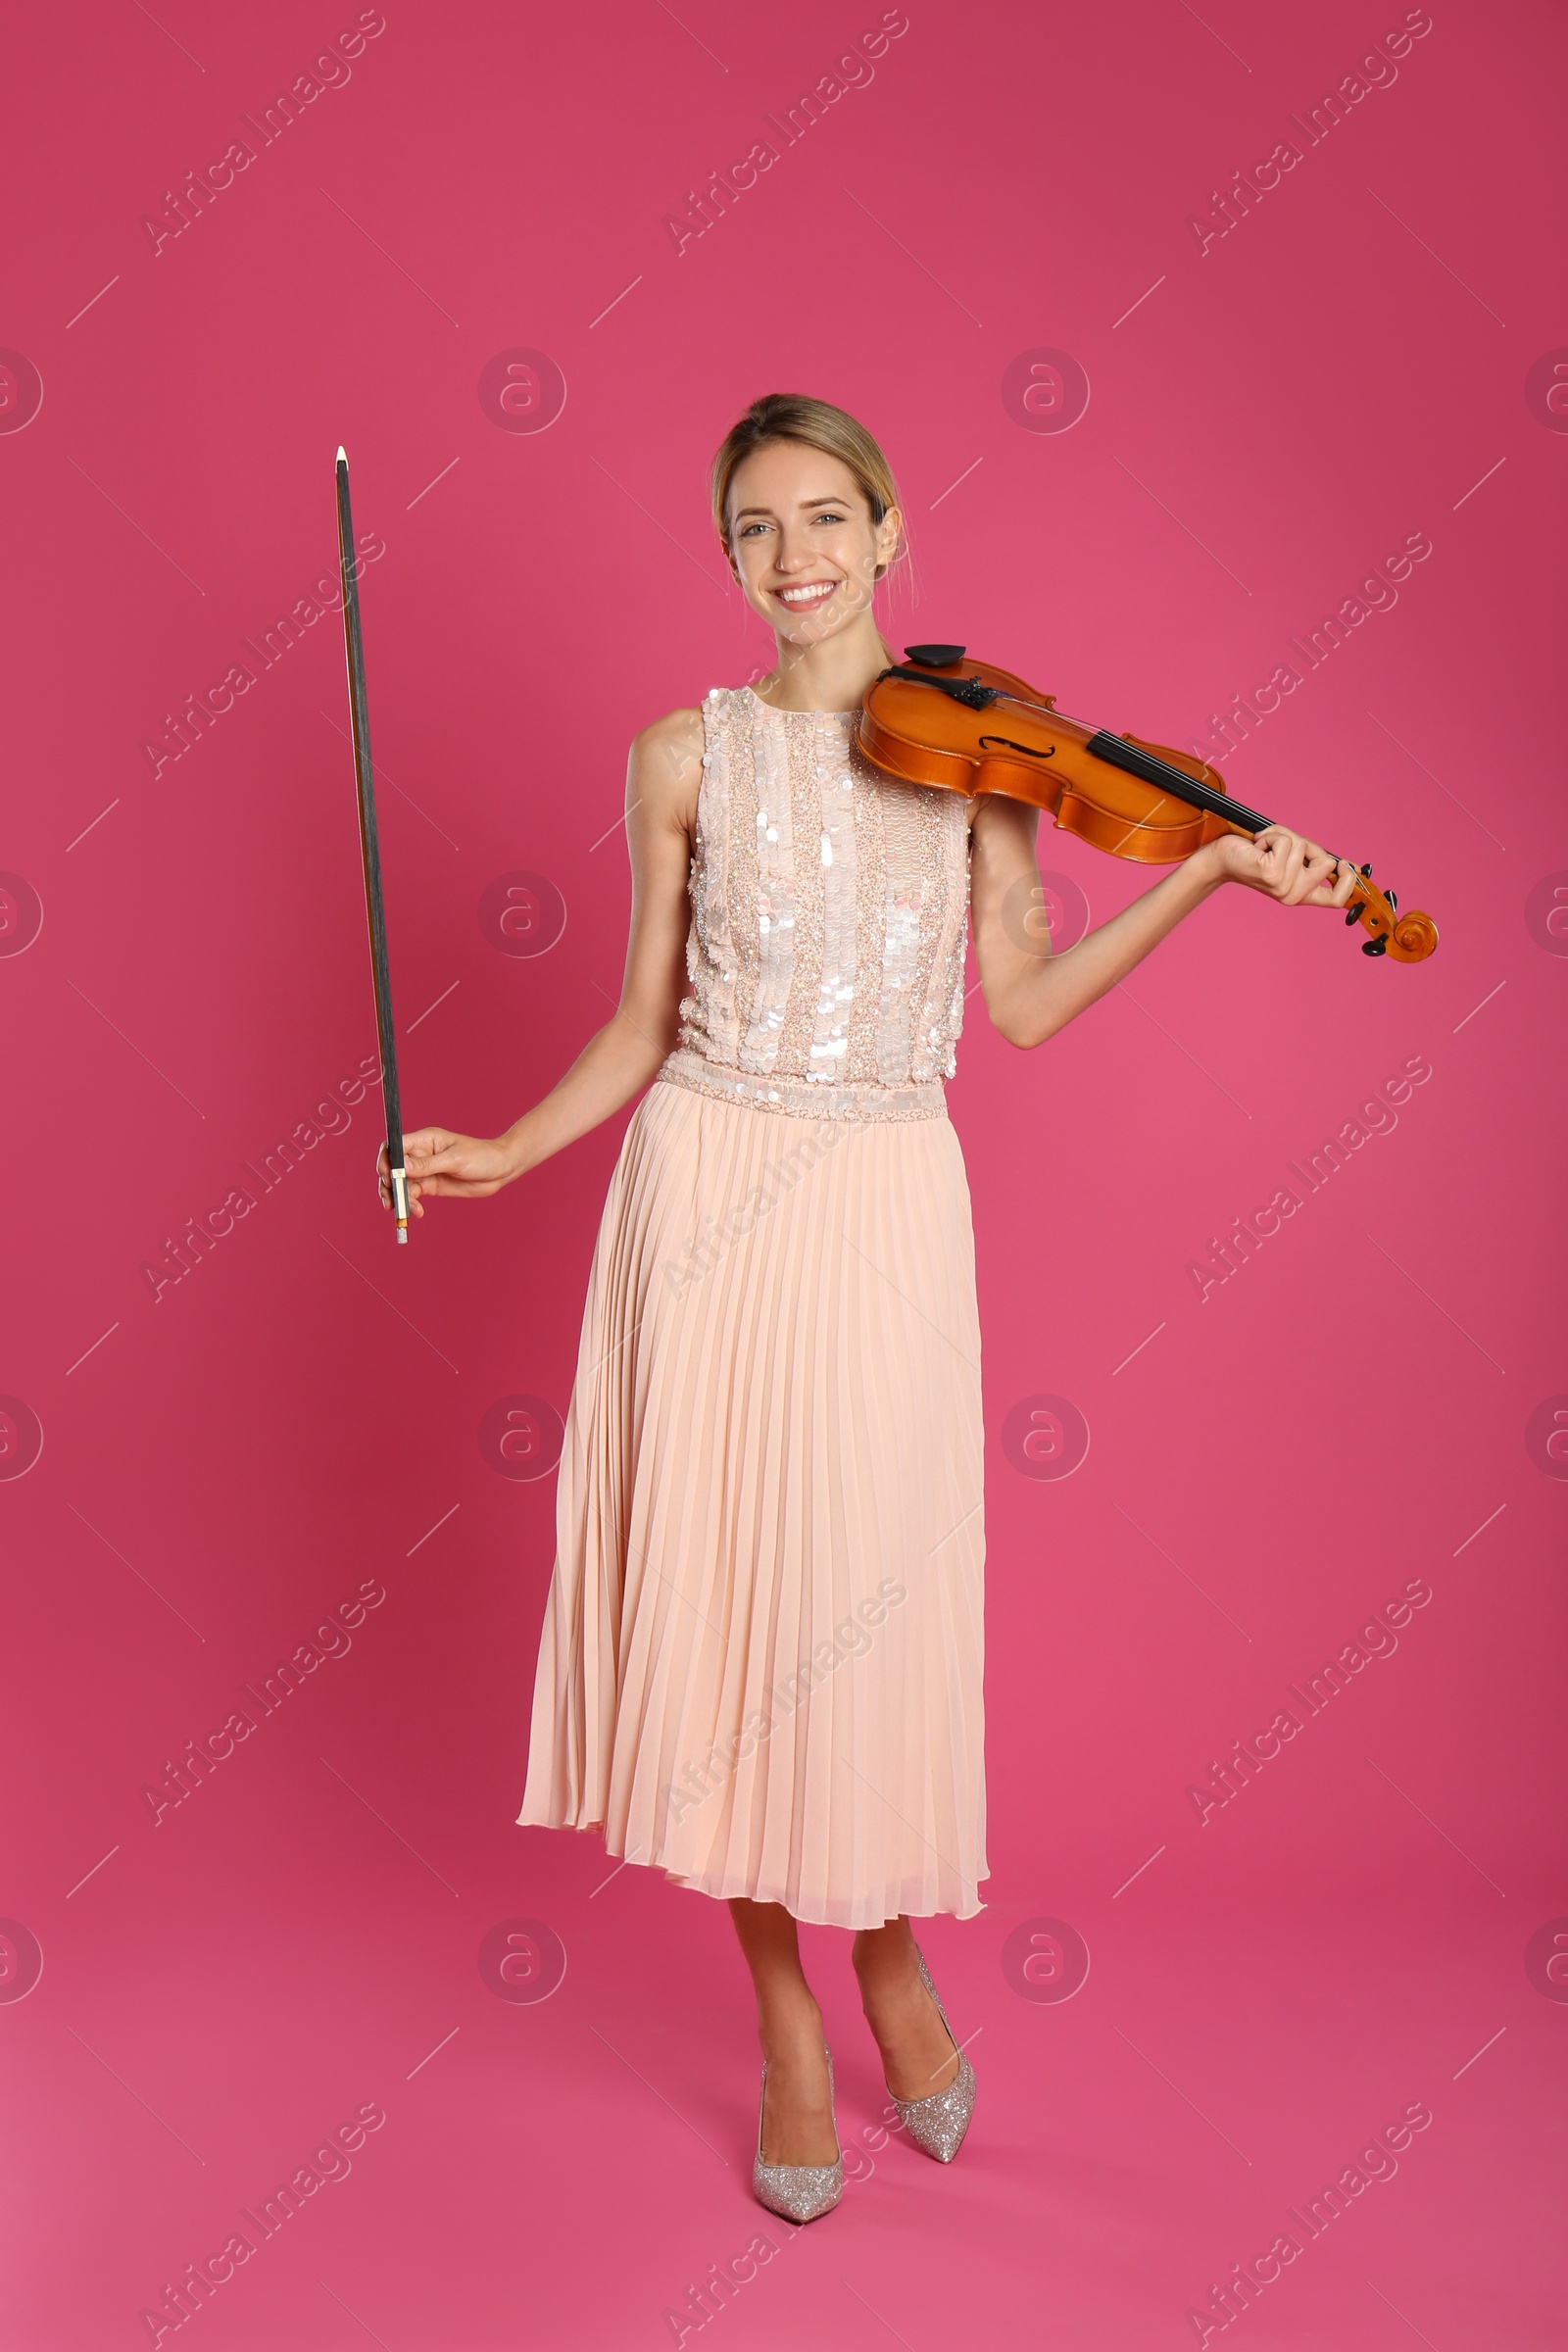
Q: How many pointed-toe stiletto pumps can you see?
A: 2